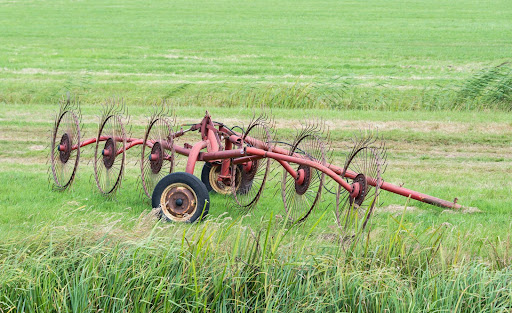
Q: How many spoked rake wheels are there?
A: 6